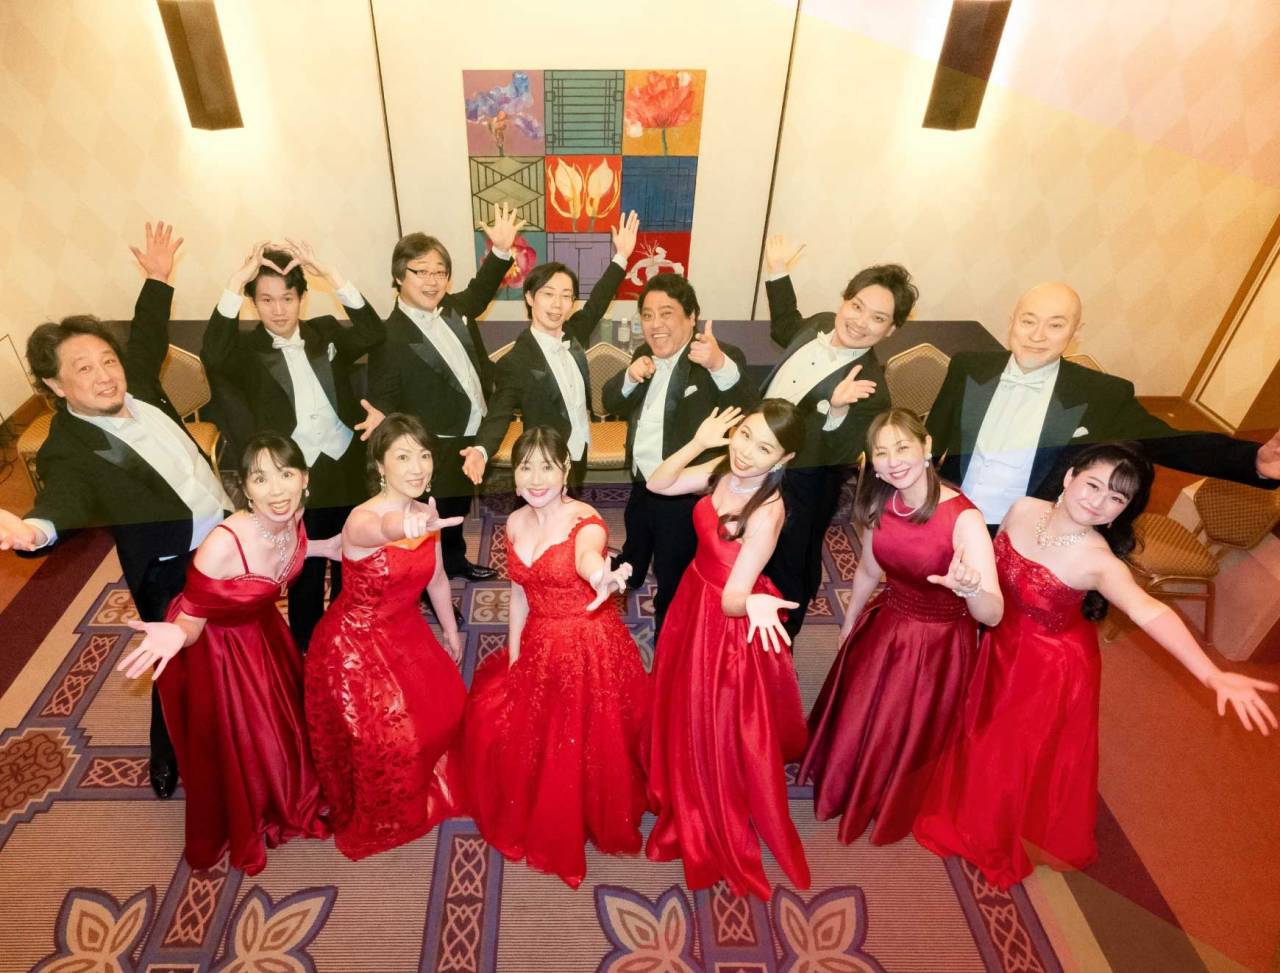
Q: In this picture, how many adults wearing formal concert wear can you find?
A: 13